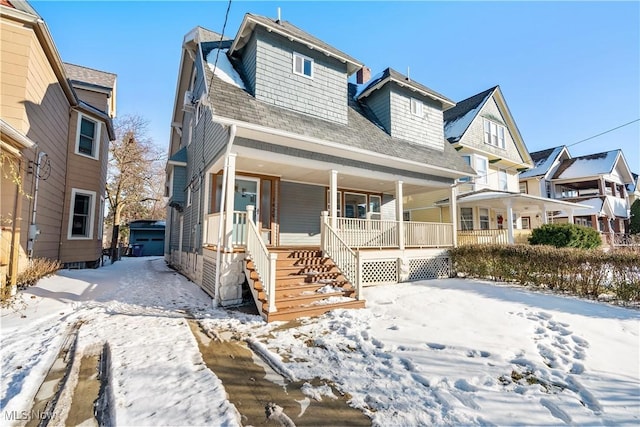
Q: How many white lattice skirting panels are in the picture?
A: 2